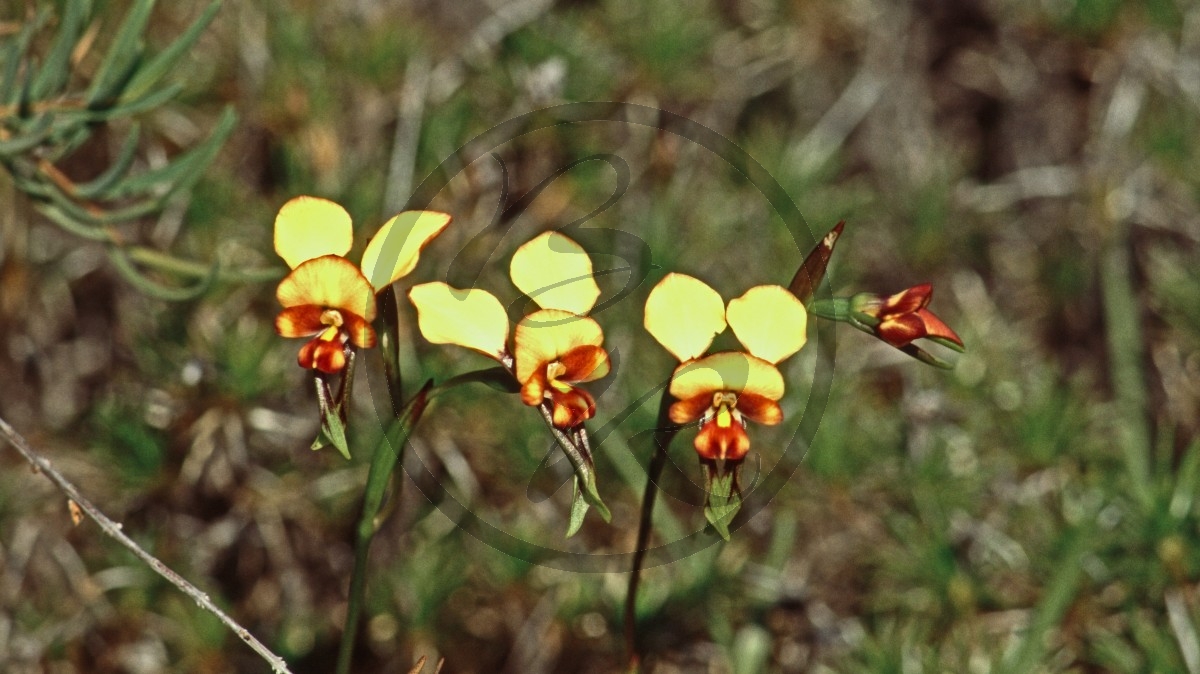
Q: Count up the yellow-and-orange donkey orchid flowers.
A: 3